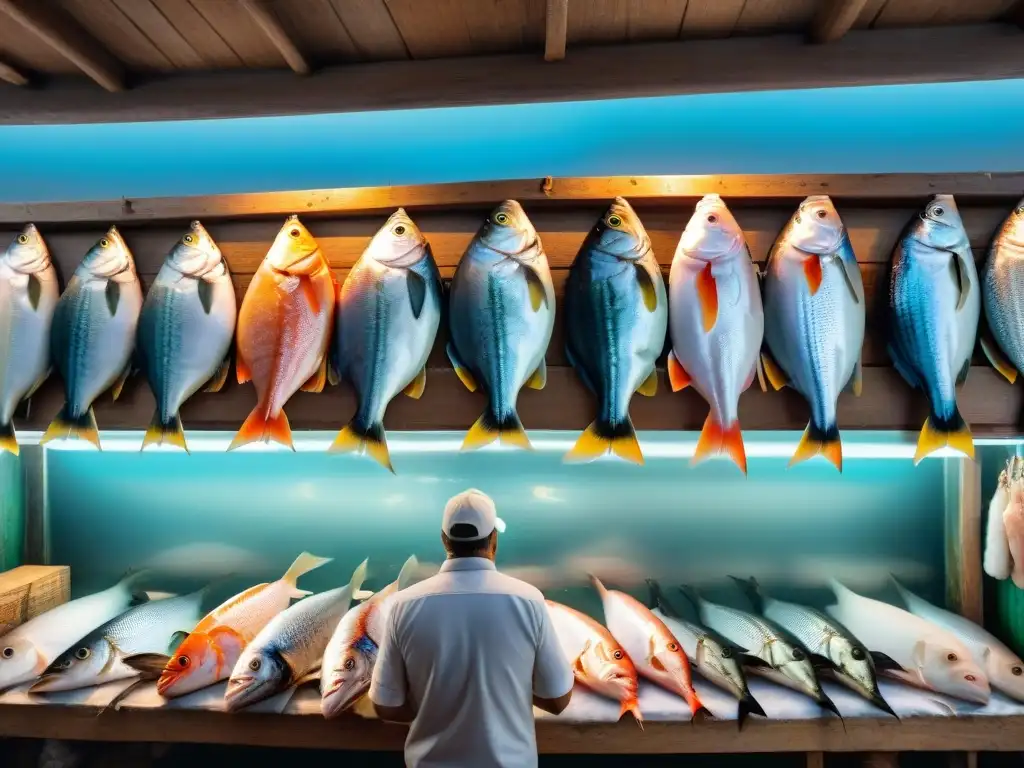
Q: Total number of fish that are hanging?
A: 11